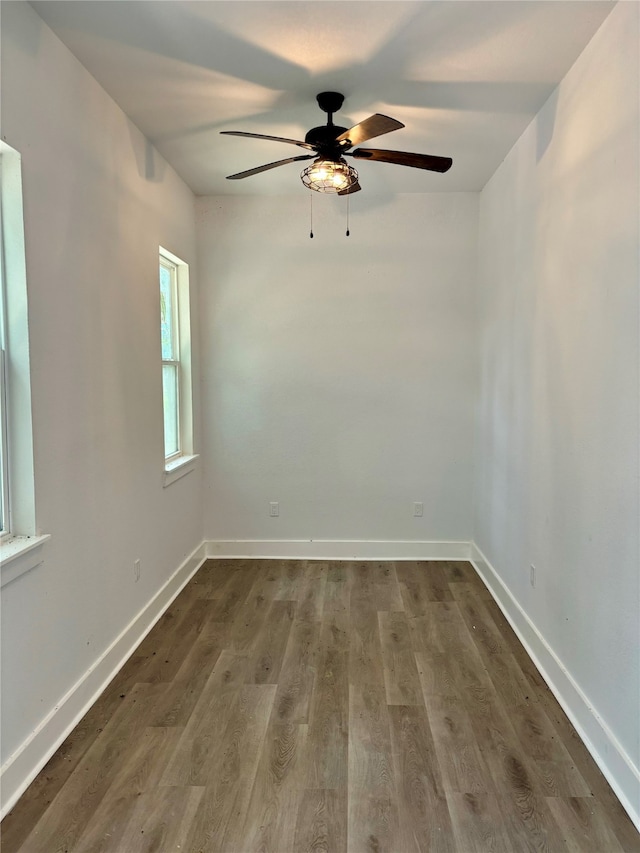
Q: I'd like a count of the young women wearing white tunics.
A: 0